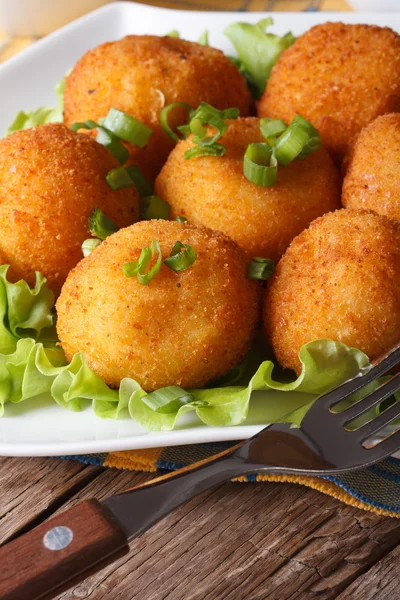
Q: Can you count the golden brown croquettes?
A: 7